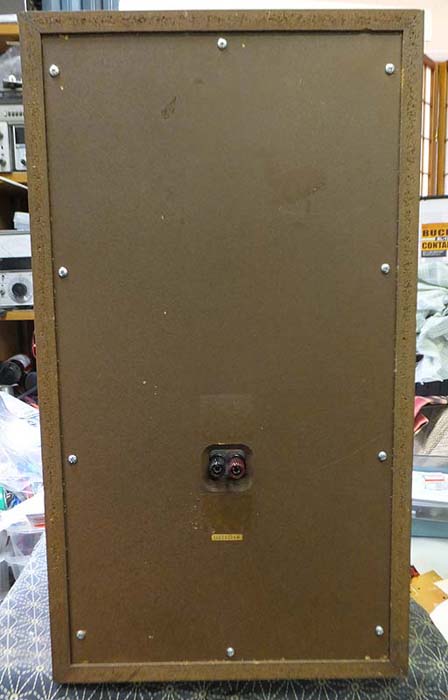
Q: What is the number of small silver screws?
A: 10